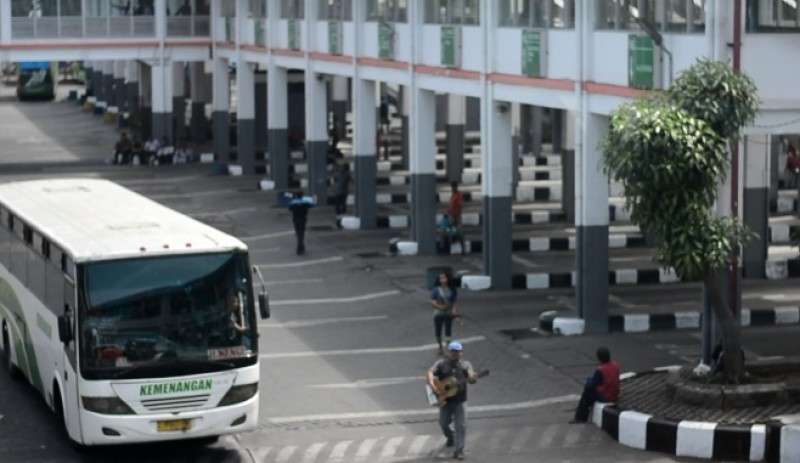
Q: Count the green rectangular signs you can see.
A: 8